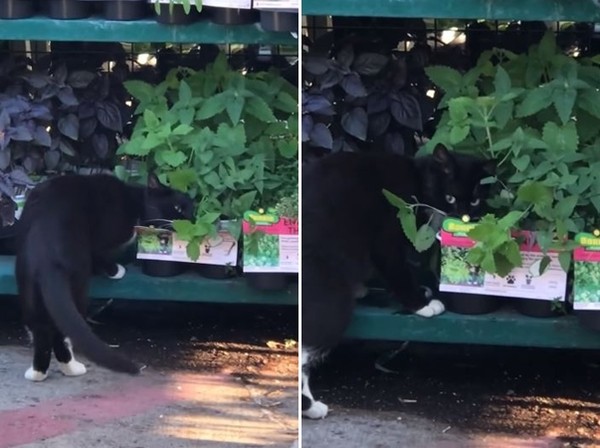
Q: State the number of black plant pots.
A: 12